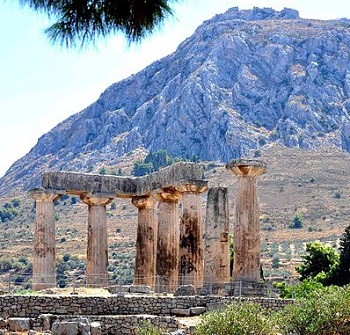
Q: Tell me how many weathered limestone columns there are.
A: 7